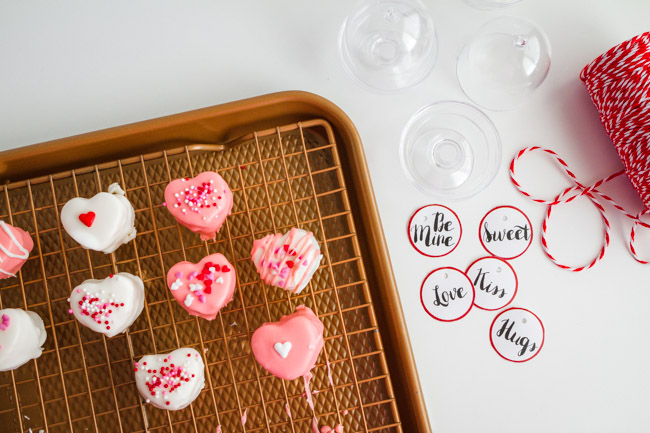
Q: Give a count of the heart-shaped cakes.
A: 9